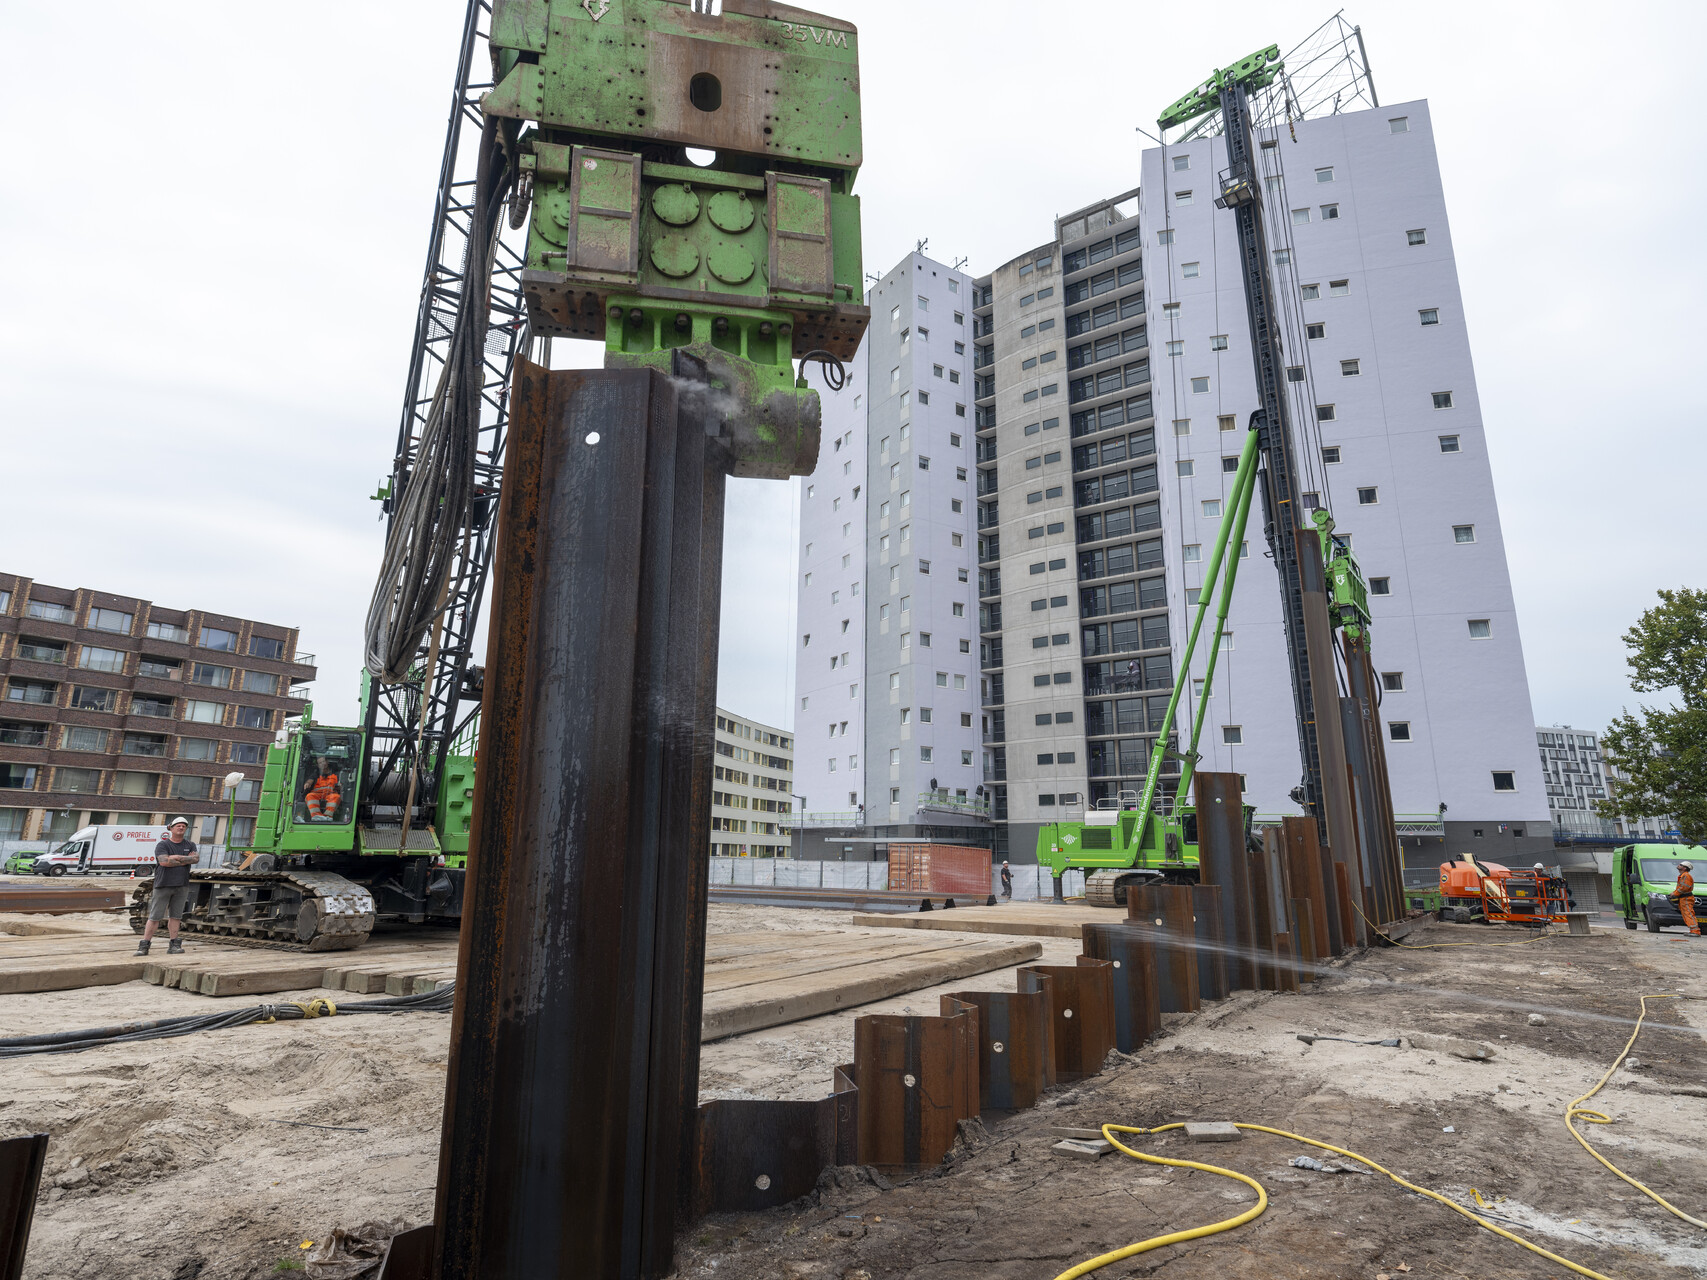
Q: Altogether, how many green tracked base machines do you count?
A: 2